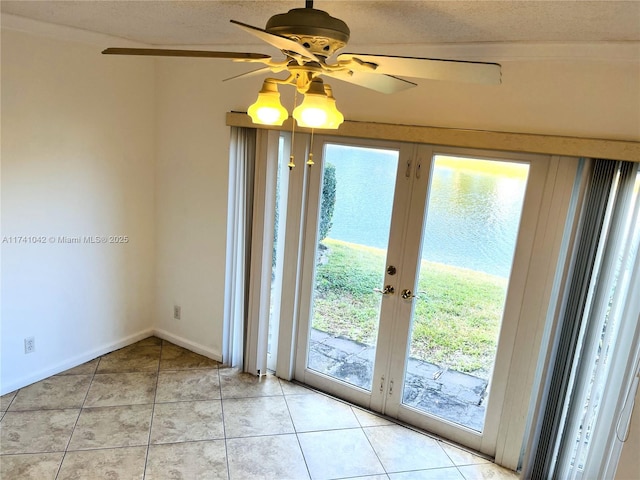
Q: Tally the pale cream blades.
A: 4